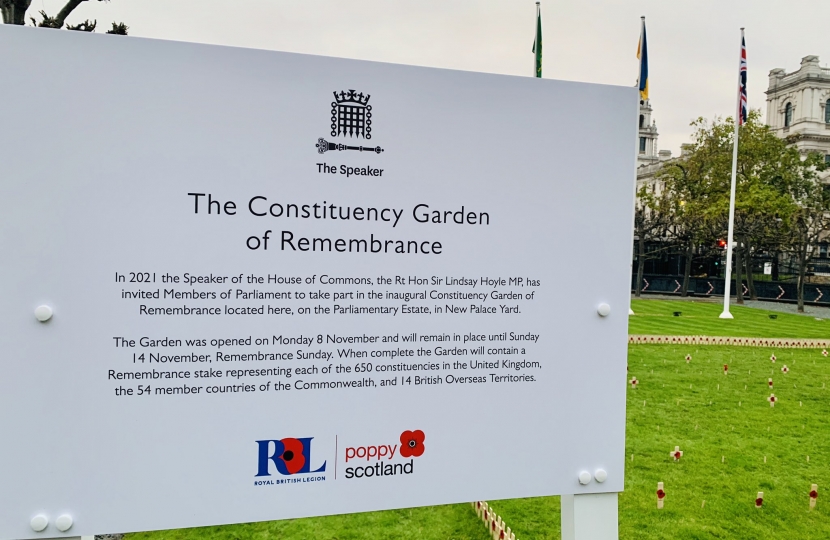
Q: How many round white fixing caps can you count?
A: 6